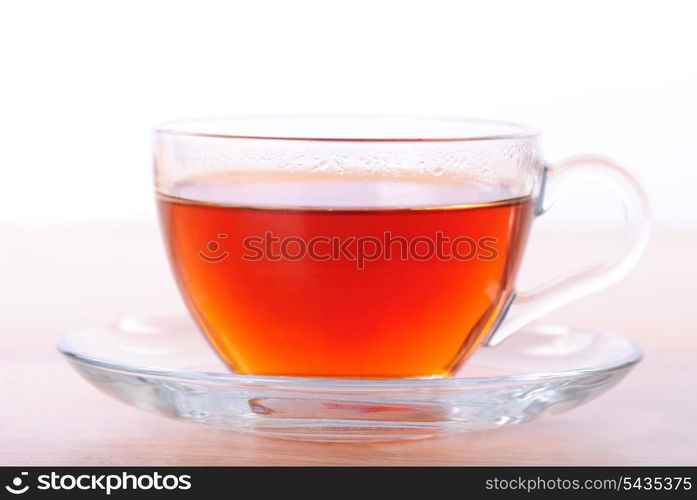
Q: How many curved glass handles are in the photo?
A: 1